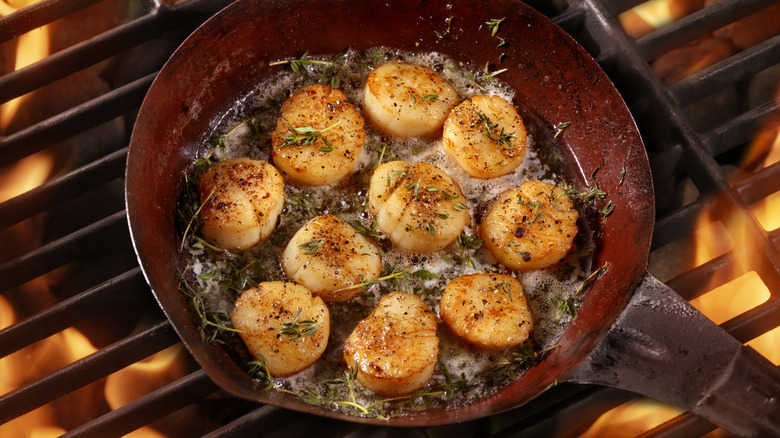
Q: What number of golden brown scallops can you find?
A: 10